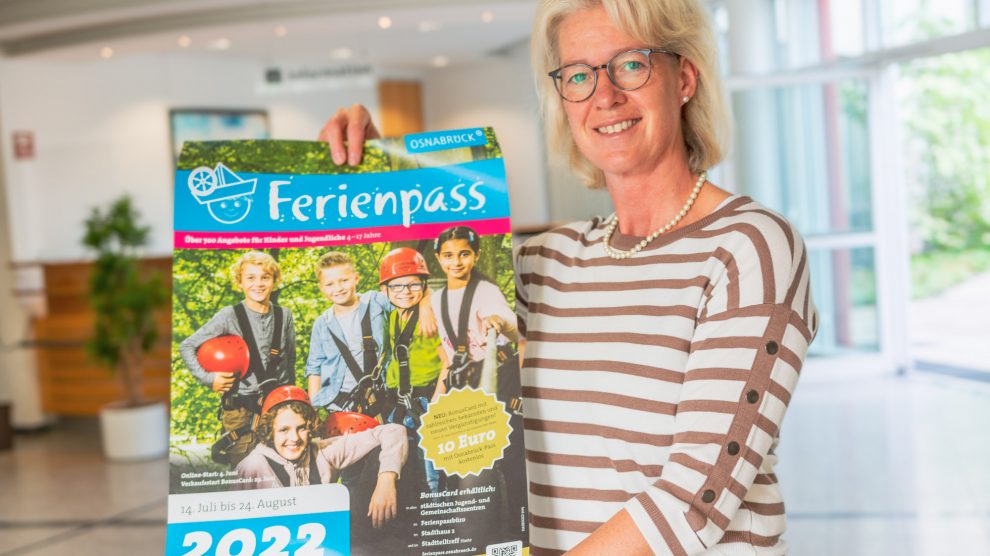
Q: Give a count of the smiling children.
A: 5